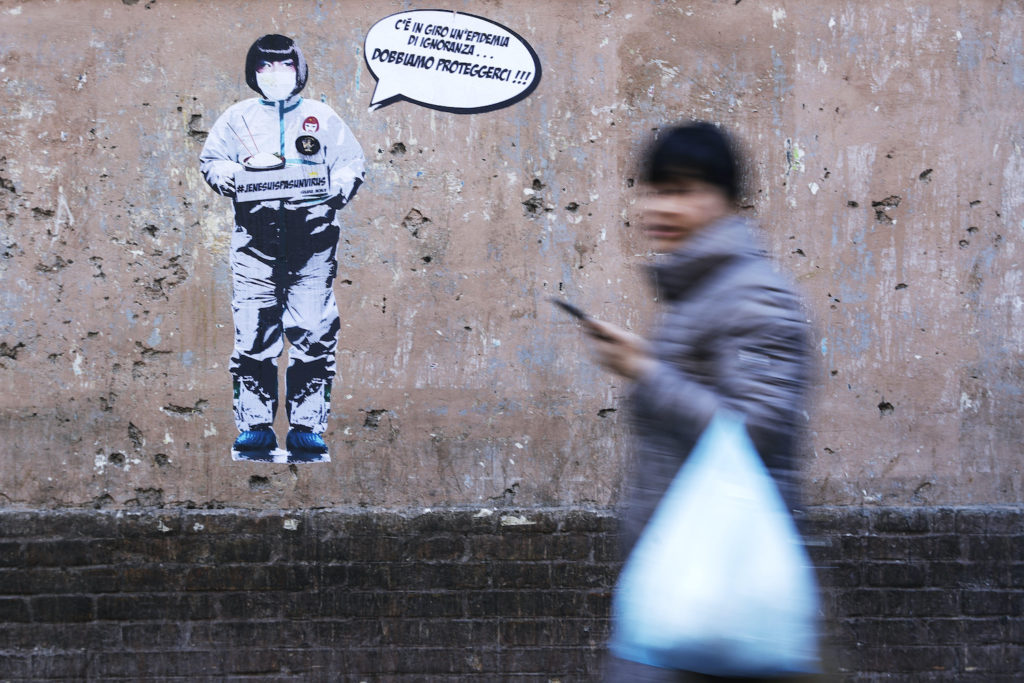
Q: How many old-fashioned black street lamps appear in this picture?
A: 0